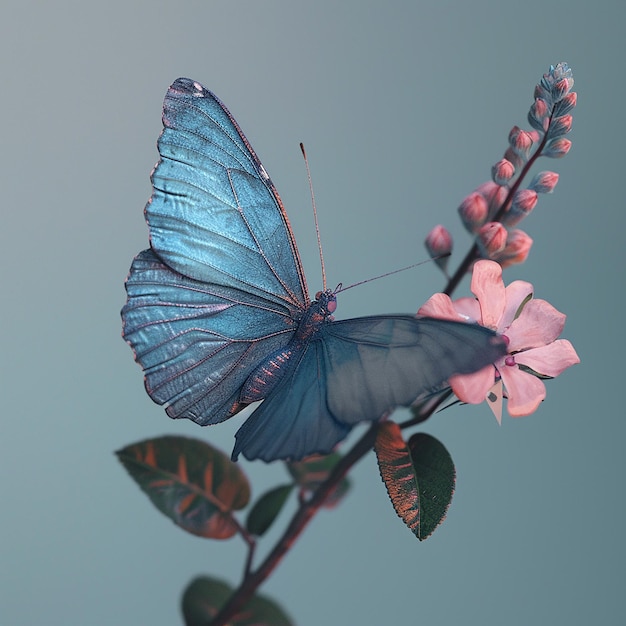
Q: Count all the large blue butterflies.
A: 1